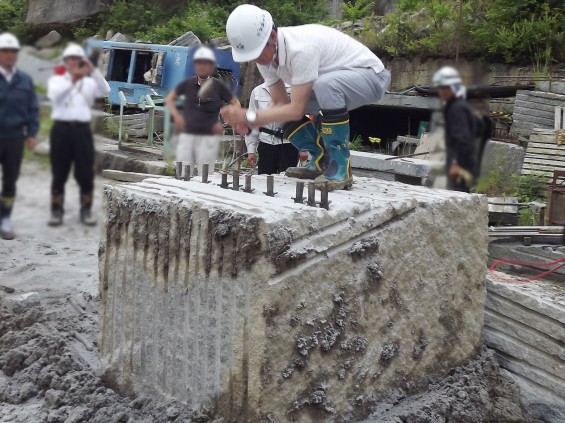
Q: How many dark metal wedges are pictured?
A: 10